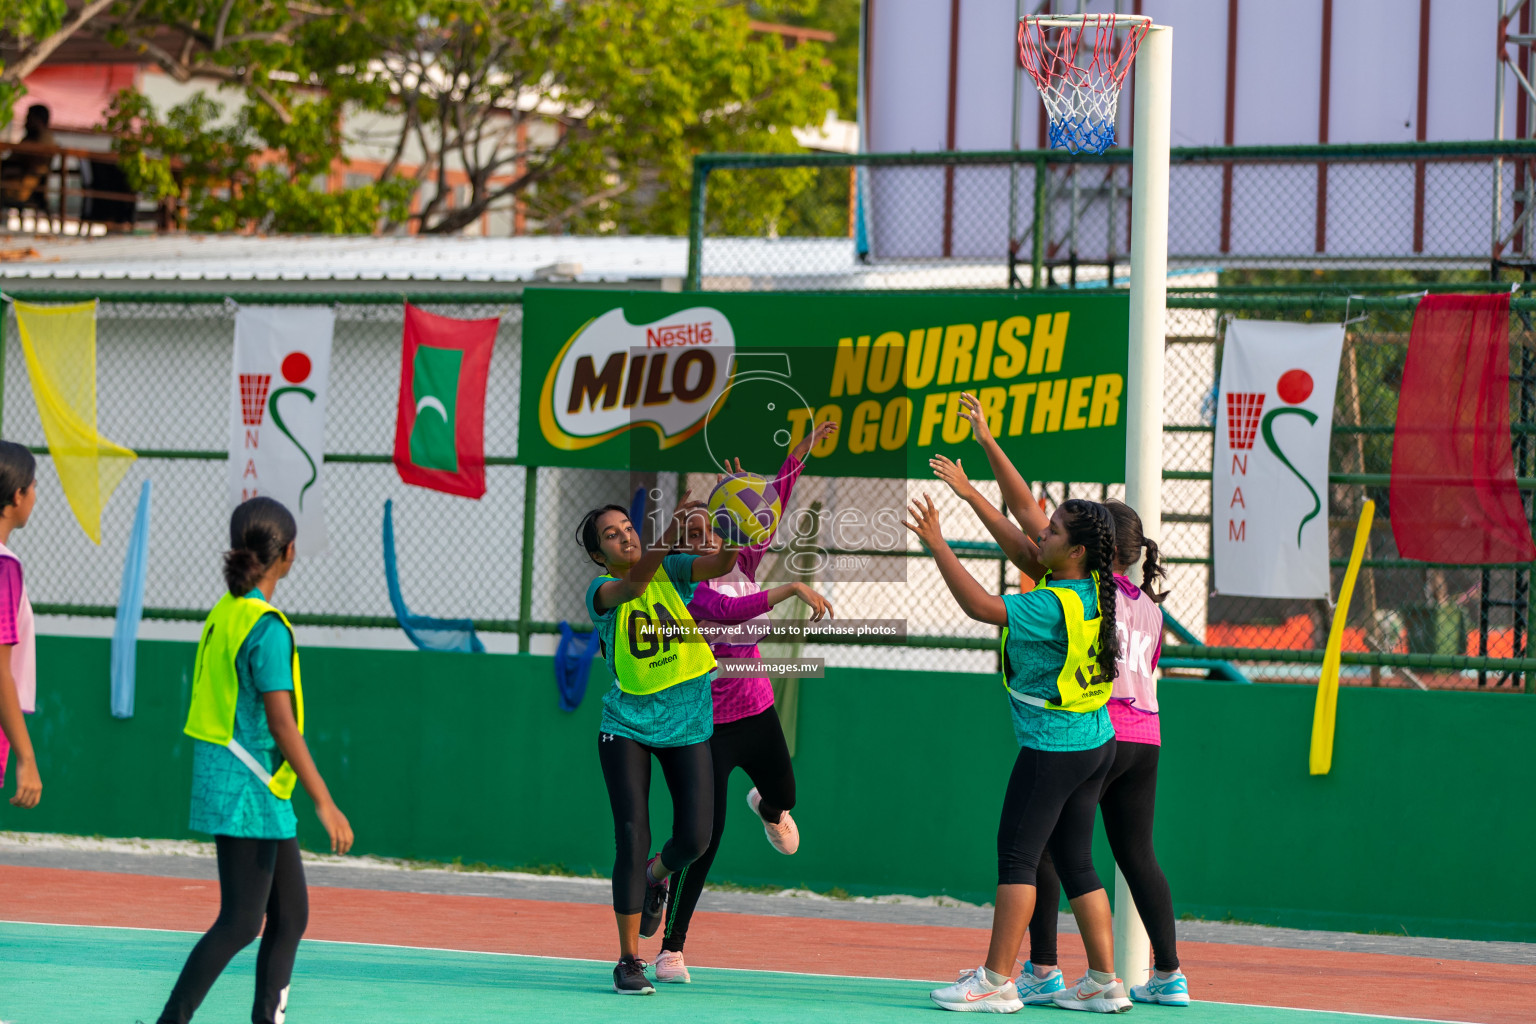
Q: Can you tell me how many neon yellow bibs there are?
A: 3